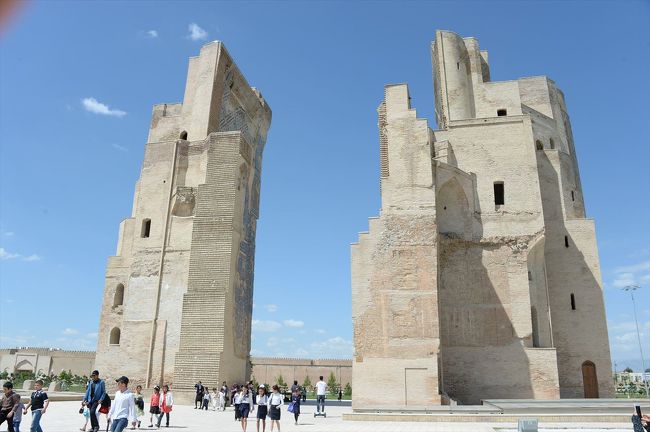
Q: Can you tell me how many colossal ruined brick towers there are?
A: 2